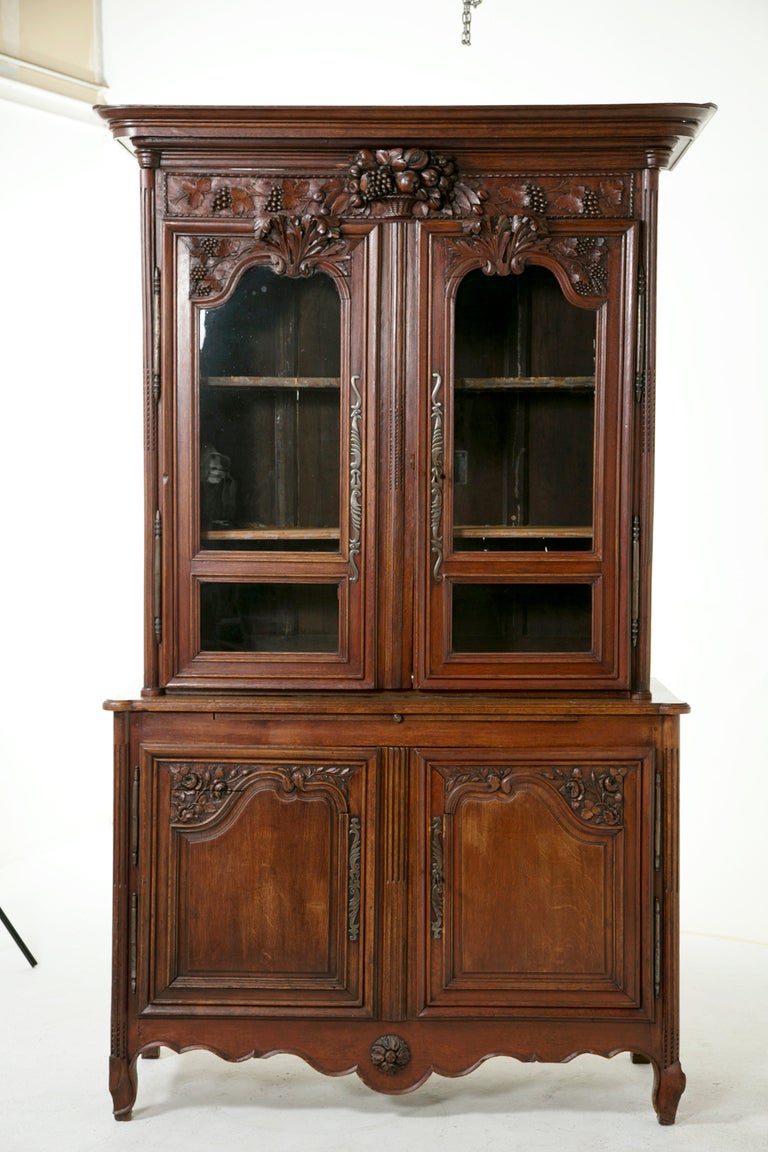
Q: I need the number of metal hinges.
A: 8